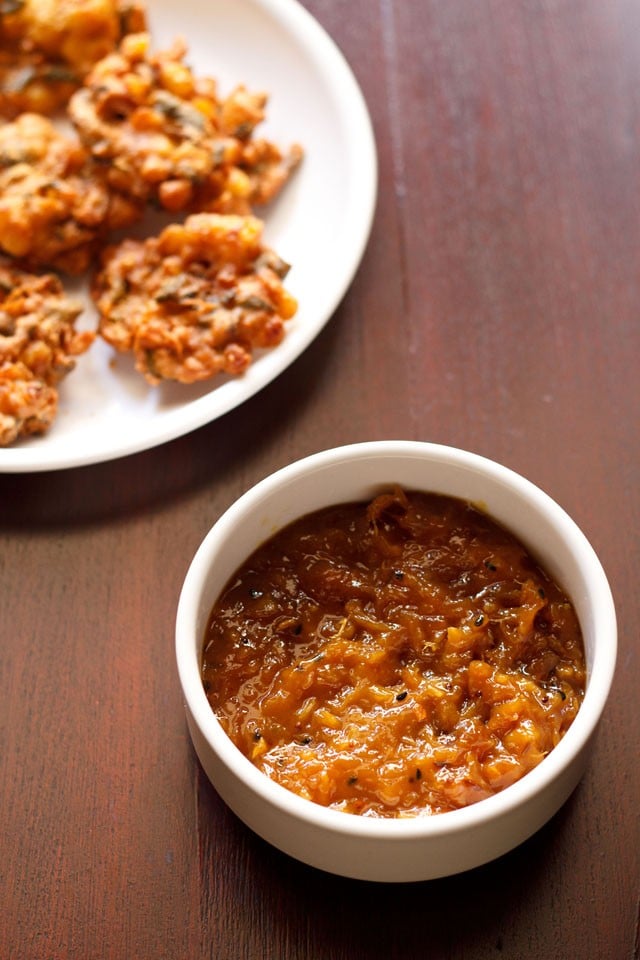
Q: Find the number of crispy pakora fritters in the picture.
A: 5